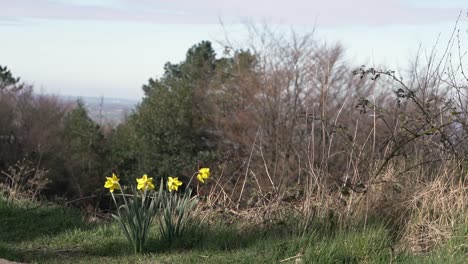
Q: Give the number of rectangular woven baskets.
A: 0